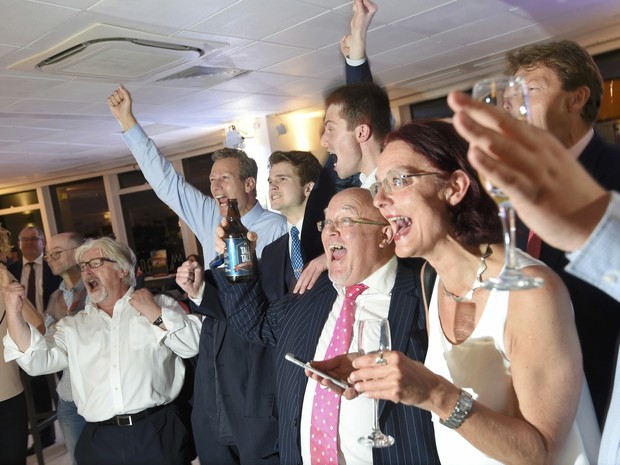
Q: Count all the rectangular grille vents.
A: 1